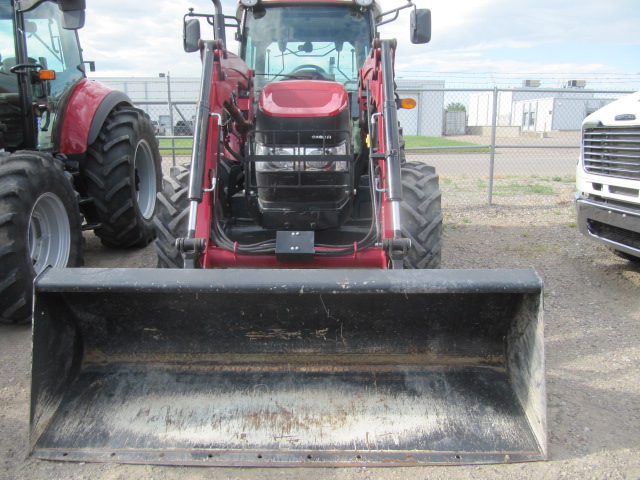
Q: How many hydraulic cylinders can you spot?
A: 2